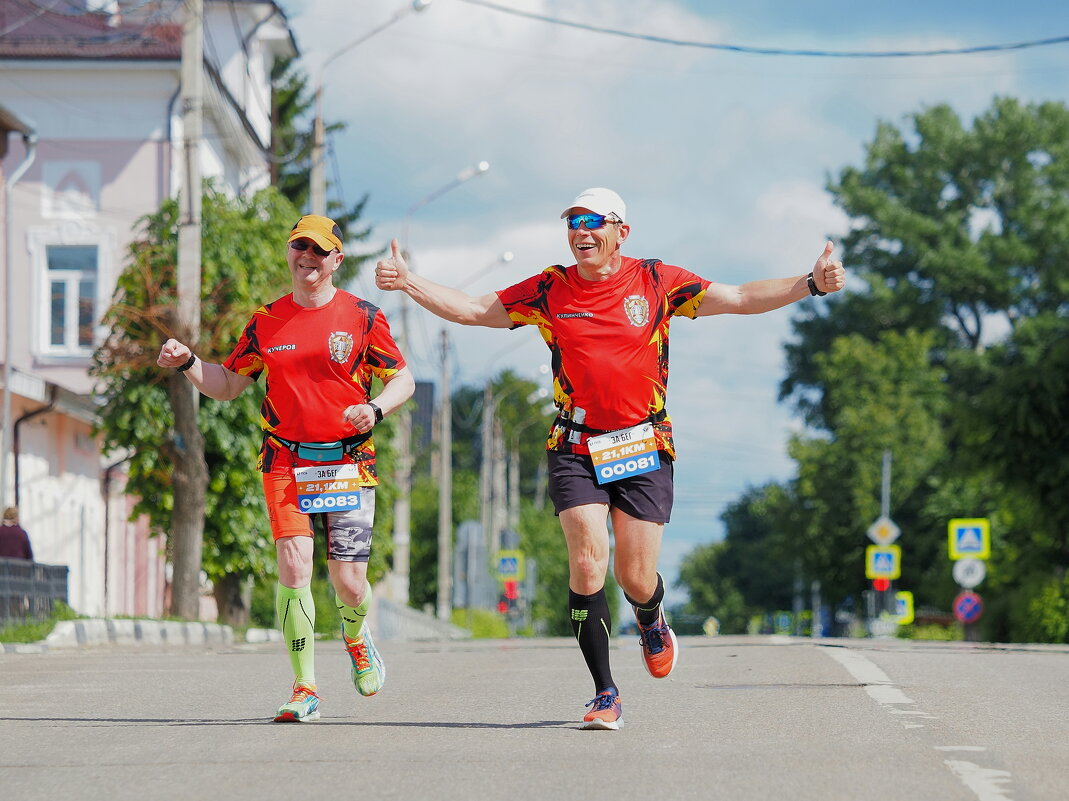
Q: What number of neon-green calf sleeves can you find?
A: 2